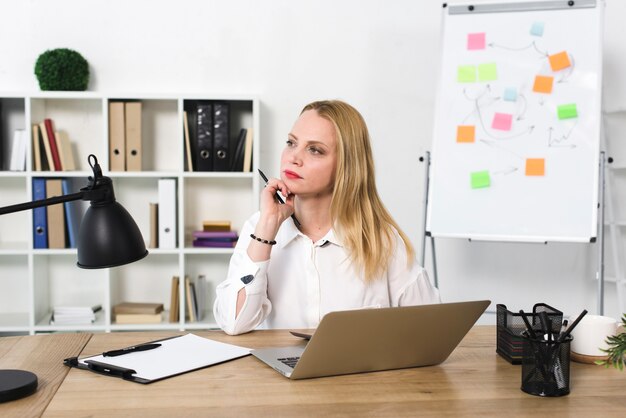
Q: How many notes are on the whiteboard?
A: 12